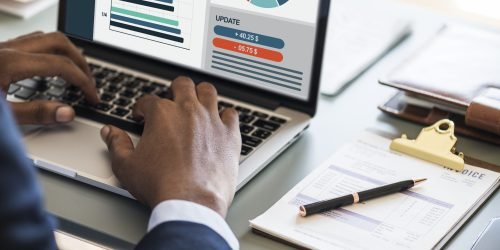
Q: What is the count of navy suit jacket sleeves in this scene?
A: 2